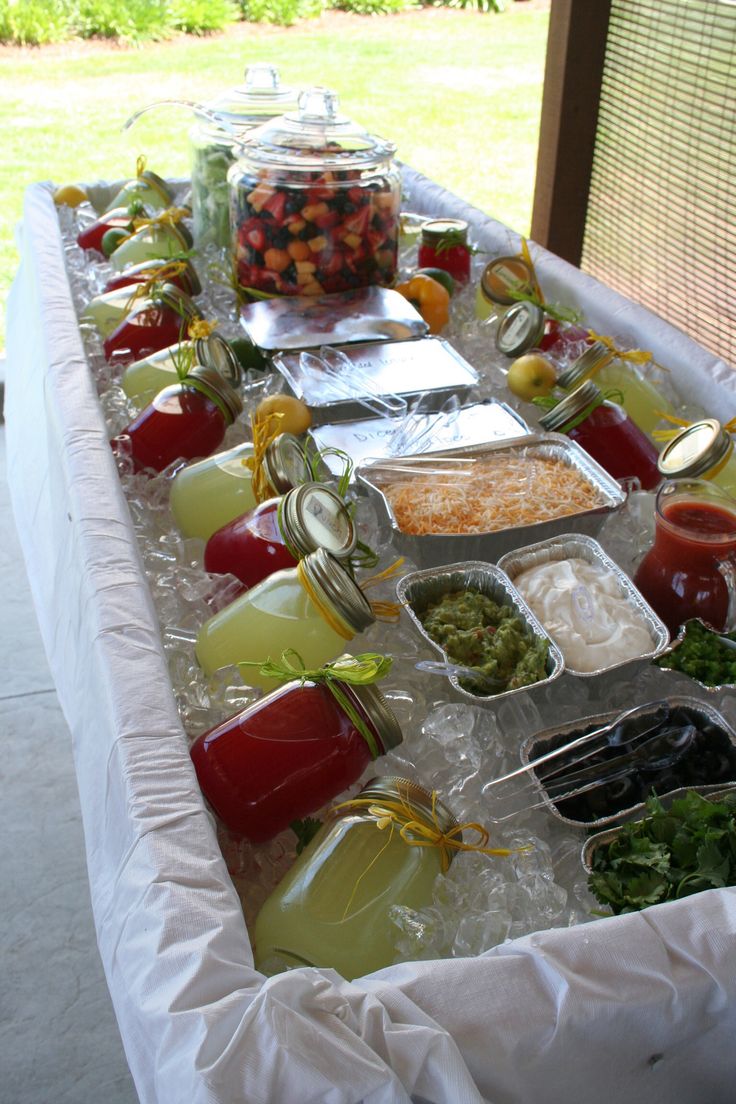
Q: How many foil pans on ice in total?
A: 9